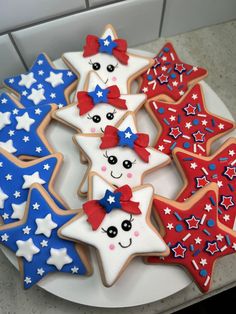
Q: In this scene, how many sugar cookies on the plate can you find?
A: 12